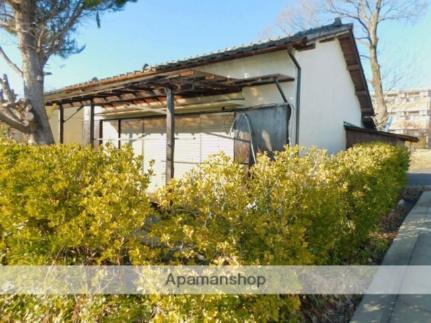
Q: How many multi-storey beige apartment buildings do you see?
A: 1